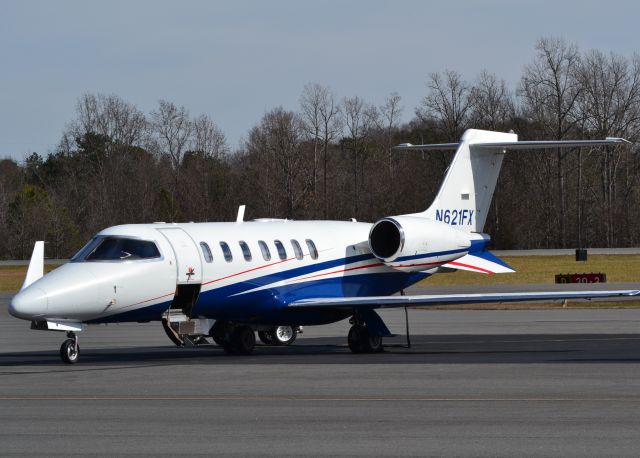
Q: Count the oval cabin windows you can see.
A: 7